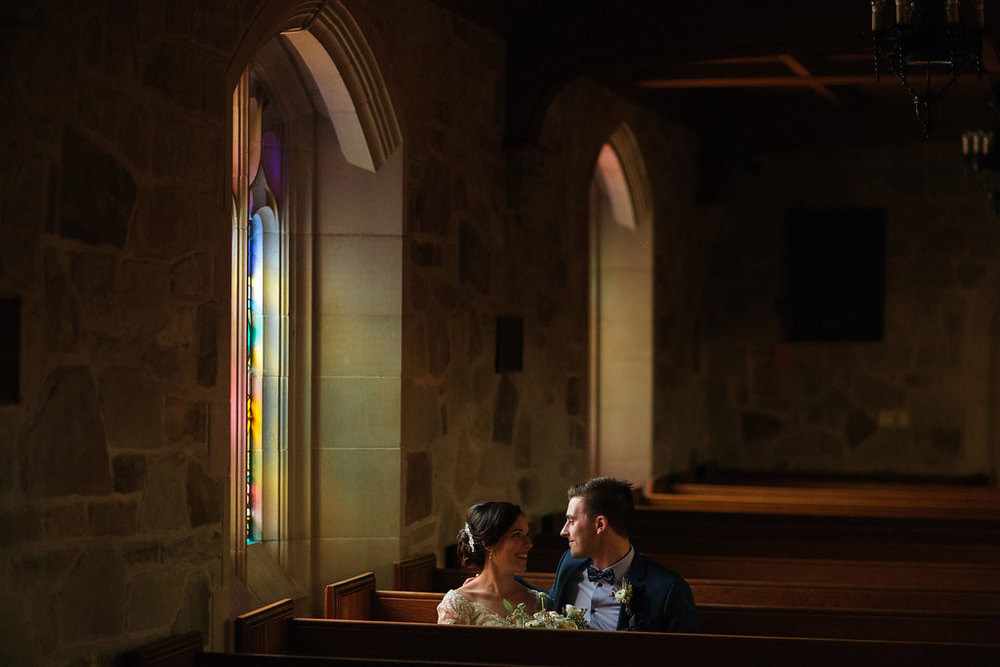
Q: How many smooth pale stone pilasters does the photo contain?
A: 2